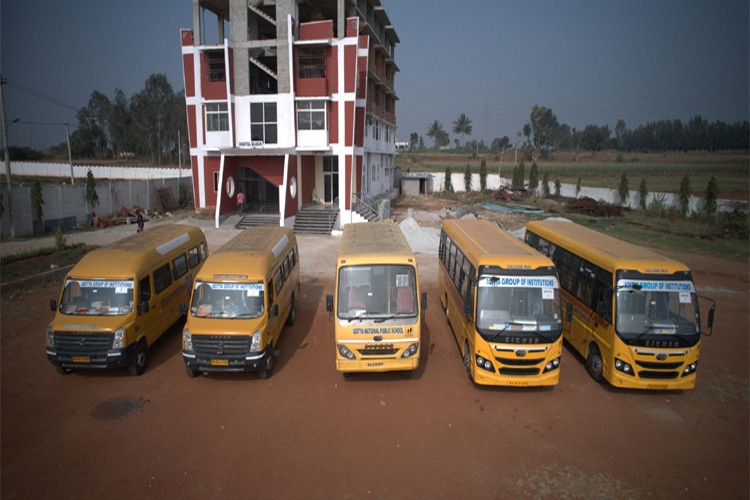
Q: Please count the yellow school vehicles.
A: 5